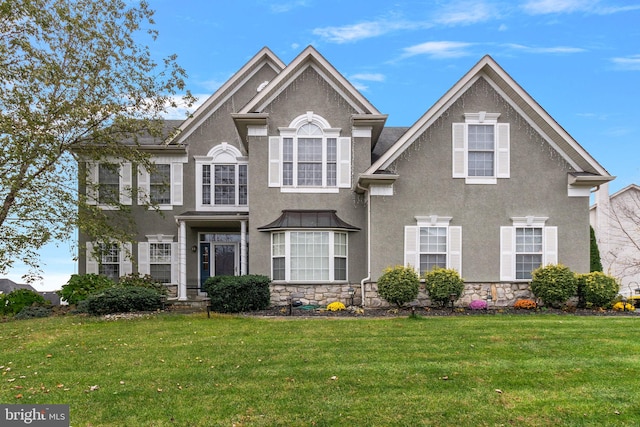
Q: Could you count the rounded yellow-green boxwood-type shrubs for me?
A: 4